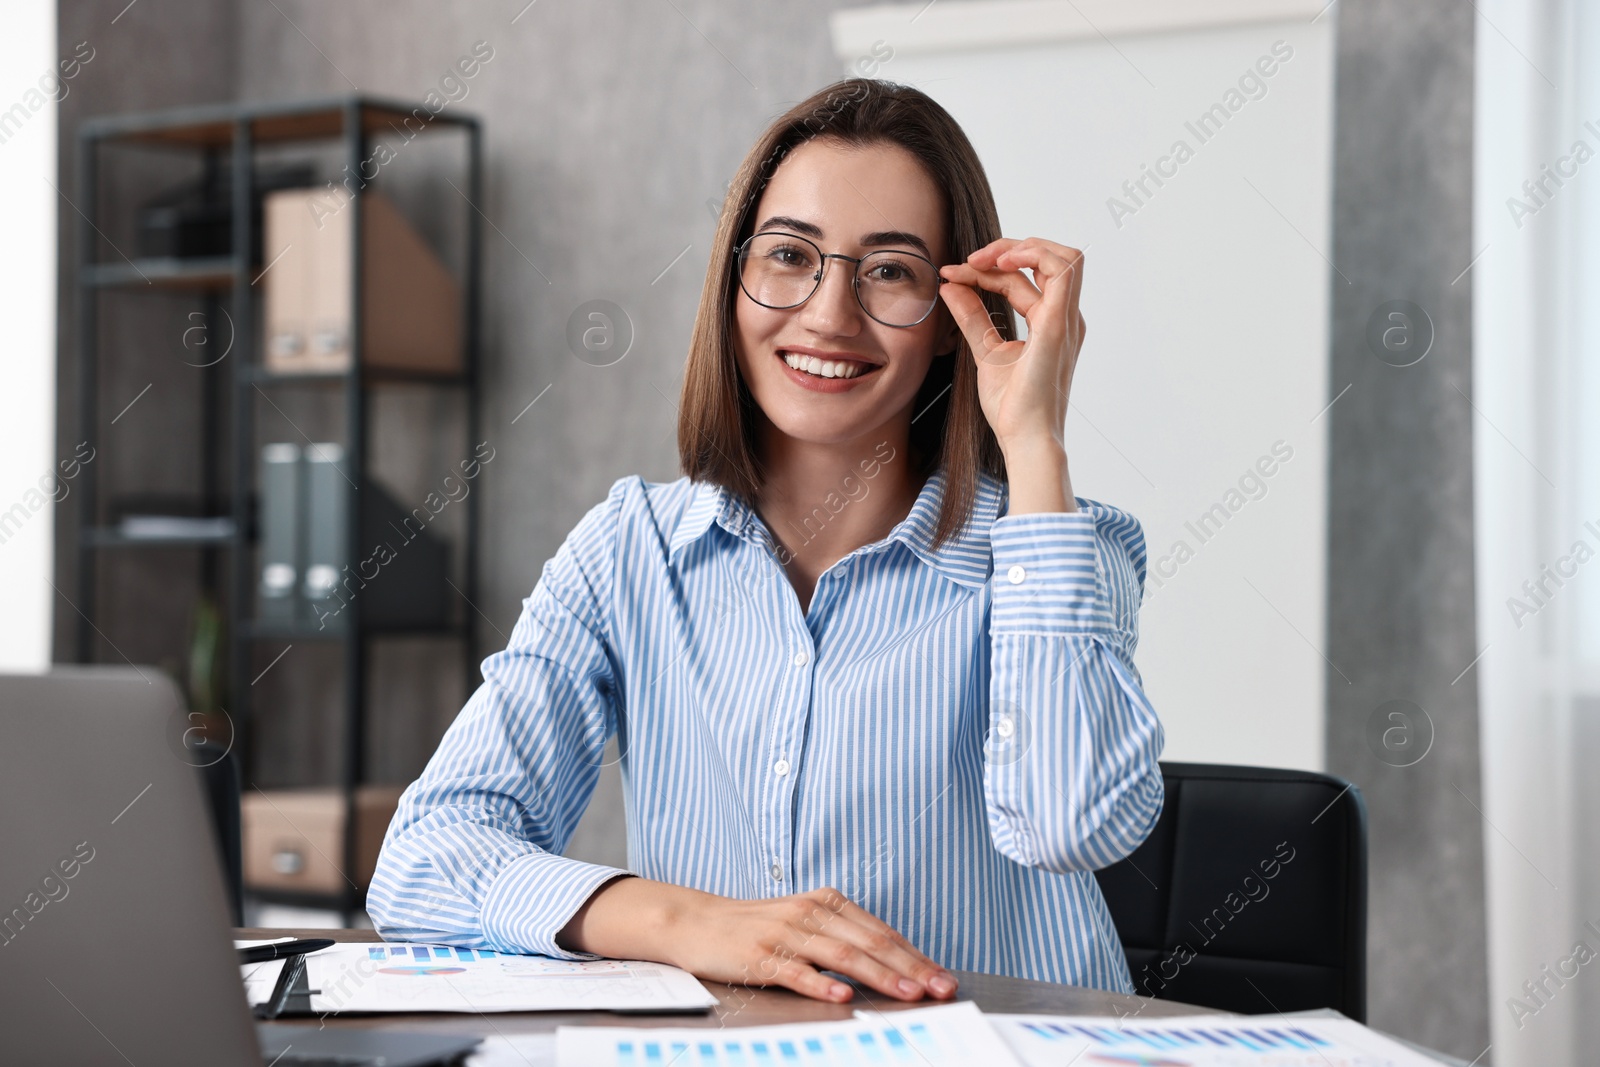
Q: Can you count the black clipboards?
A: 1